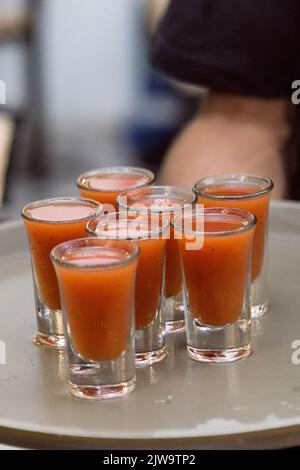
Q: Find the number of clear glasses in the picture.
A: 7